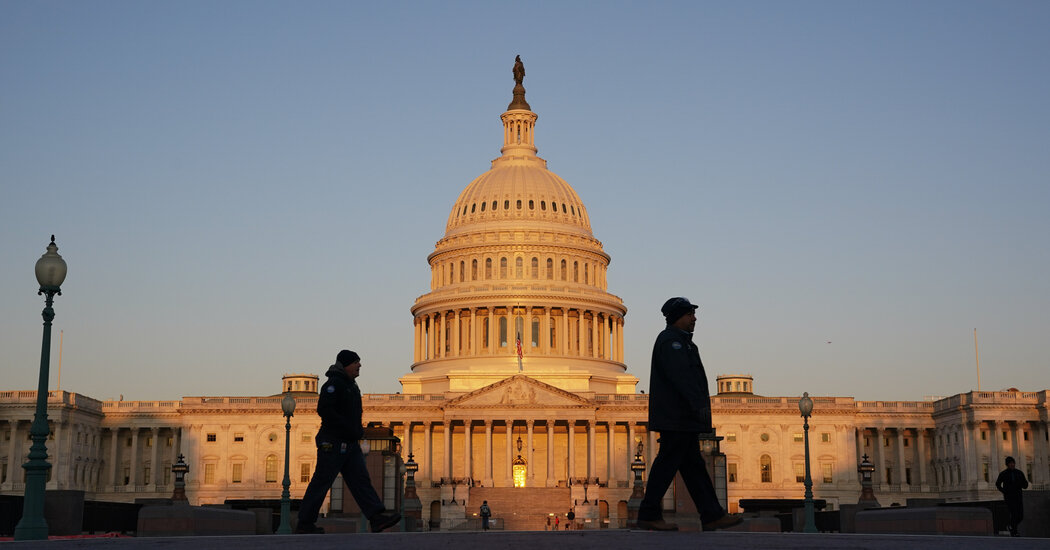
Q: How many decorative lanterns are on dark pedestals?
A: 4